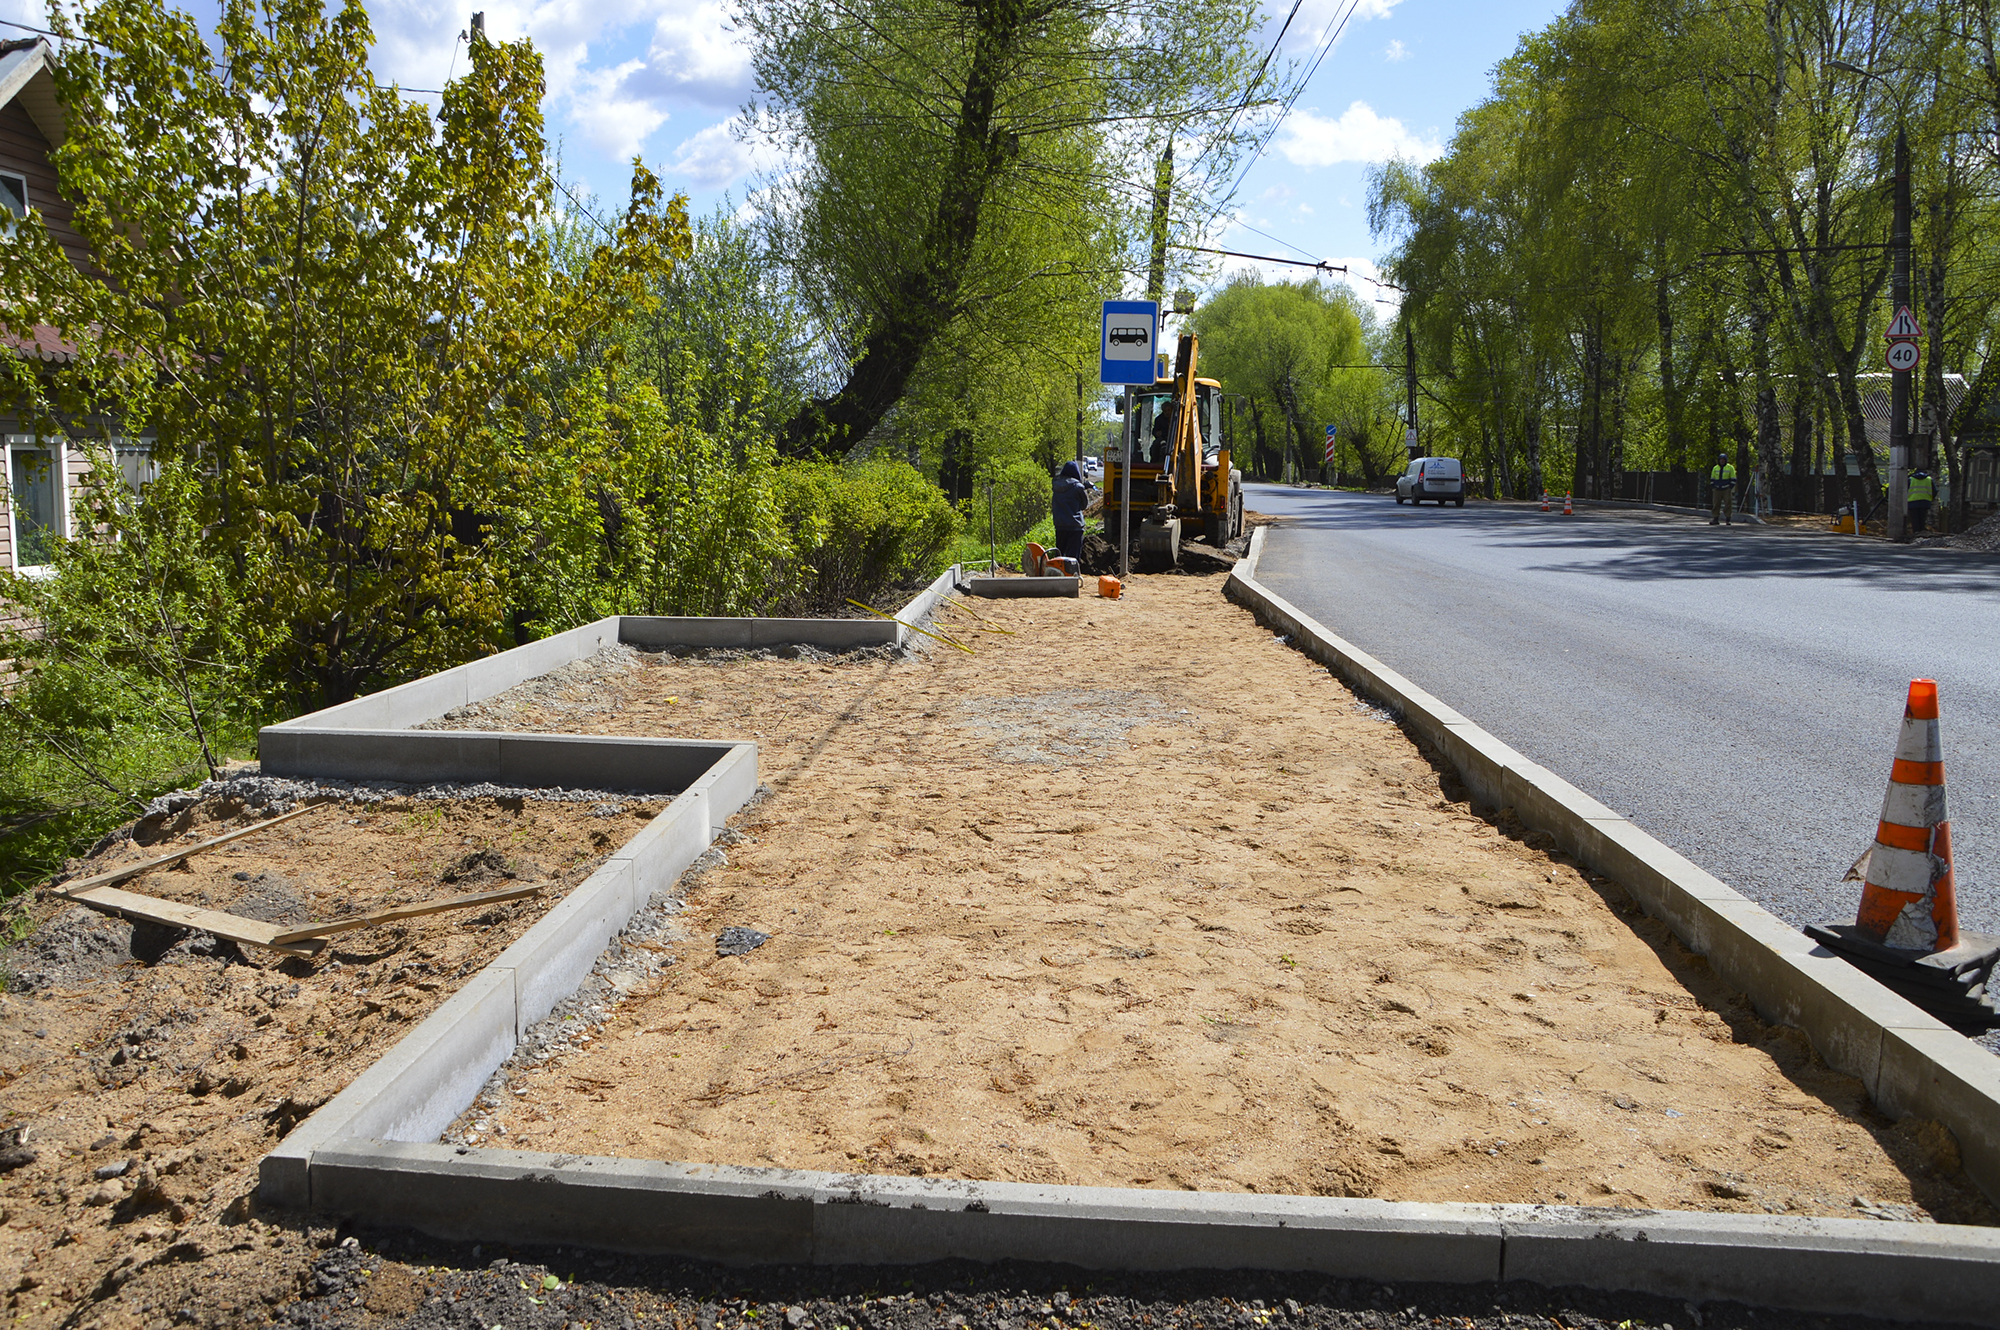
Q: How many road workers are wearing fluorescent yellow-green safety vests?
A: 2